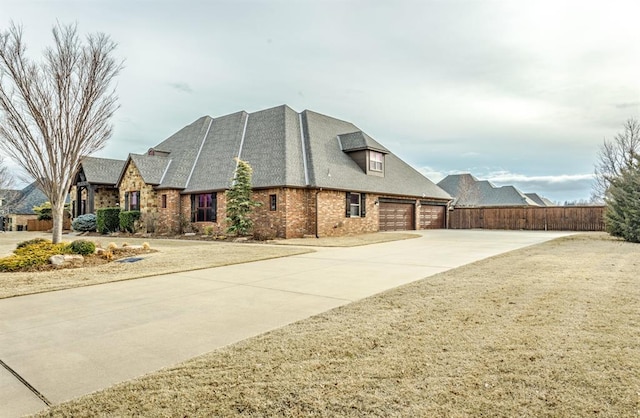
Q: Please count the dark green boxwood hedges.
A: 2